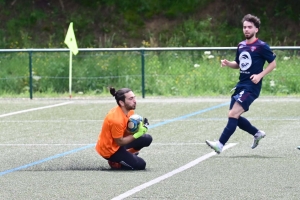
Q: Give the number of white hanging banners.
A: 0